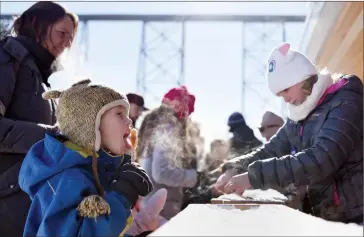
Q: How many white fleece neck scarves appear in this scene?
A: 1